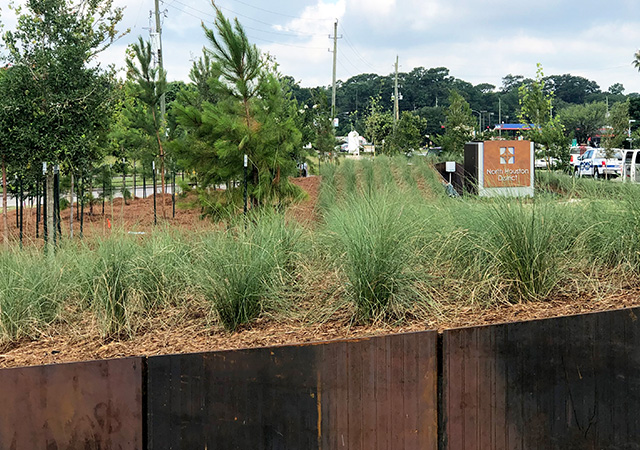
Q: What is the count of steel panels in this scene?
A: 3